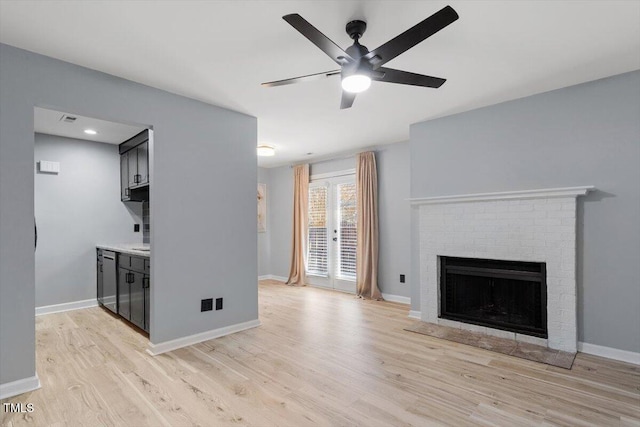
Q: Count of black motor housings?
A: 1